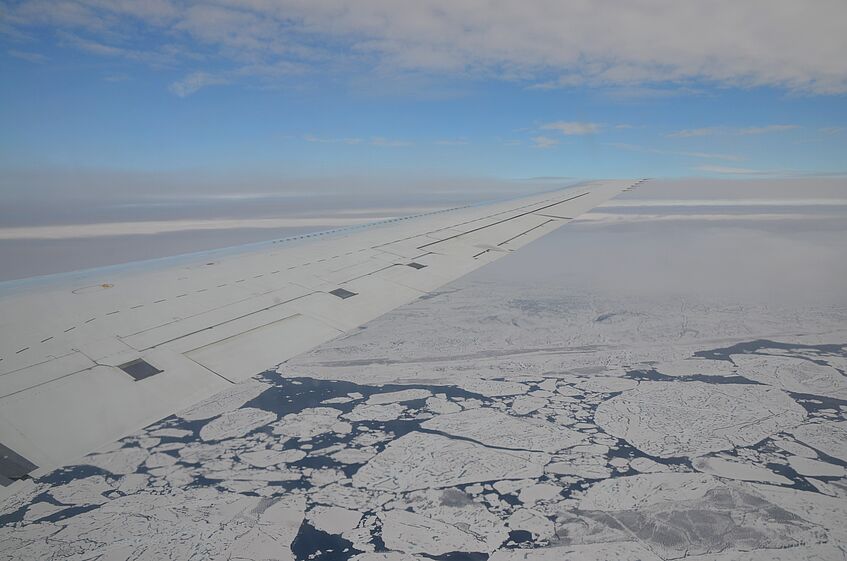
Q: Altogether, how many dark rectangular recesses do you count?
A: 4